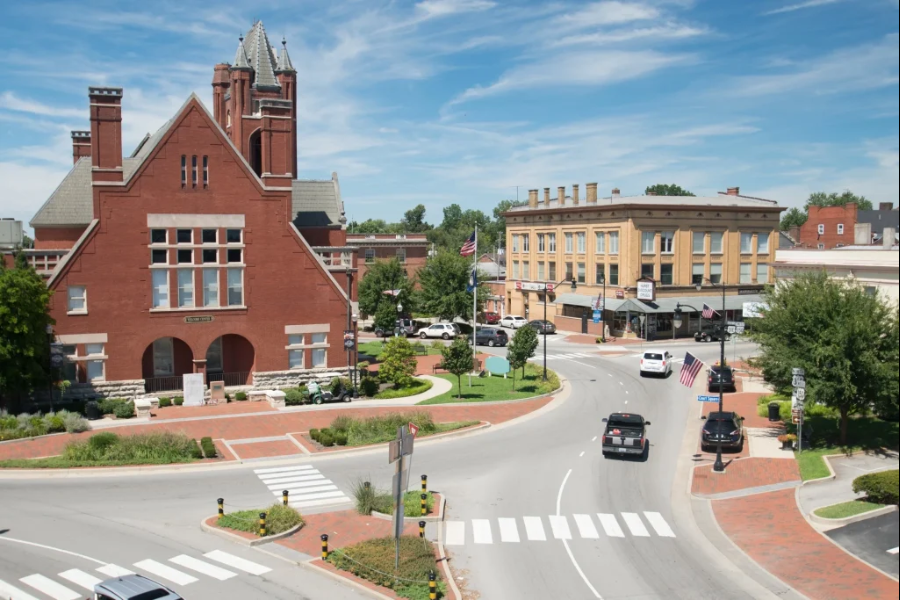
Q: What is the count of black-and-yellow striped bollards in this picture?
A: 9